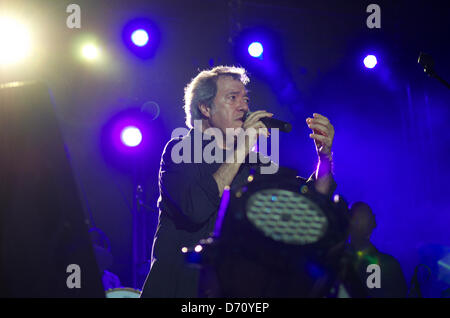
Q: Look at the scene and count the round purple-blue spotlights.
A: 4